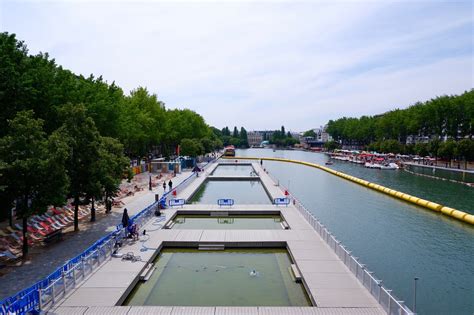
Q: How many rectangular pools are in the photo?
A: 4